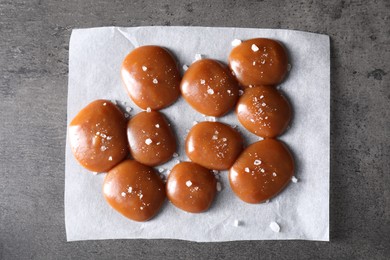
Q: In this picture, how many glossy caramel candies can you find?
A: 10